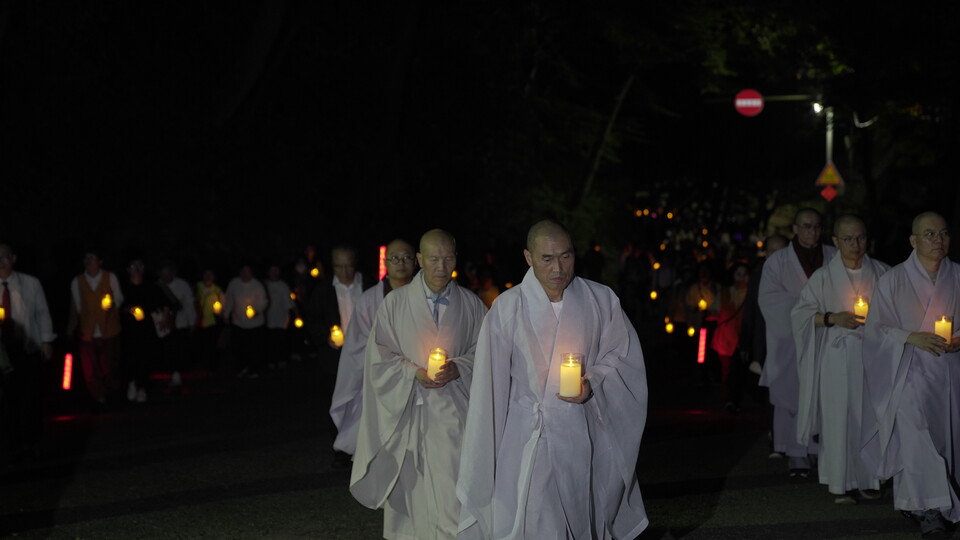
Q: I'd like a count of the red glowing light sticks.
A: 3